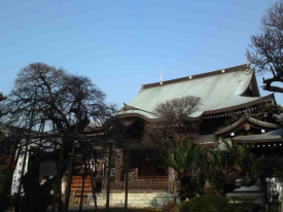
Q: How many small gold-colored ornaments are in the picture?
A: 3